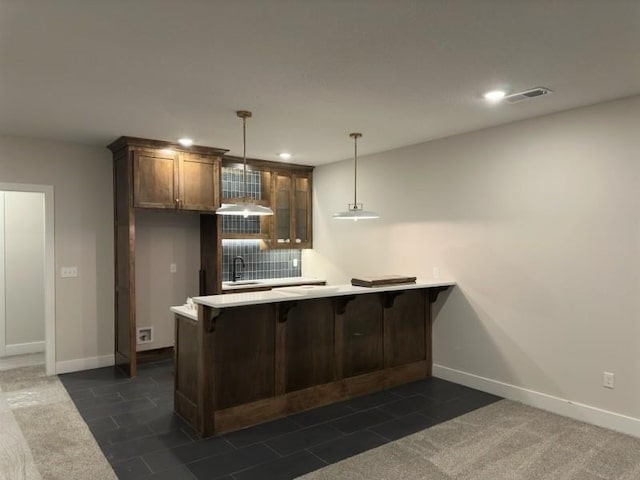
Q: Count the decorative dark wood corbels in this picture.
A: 5